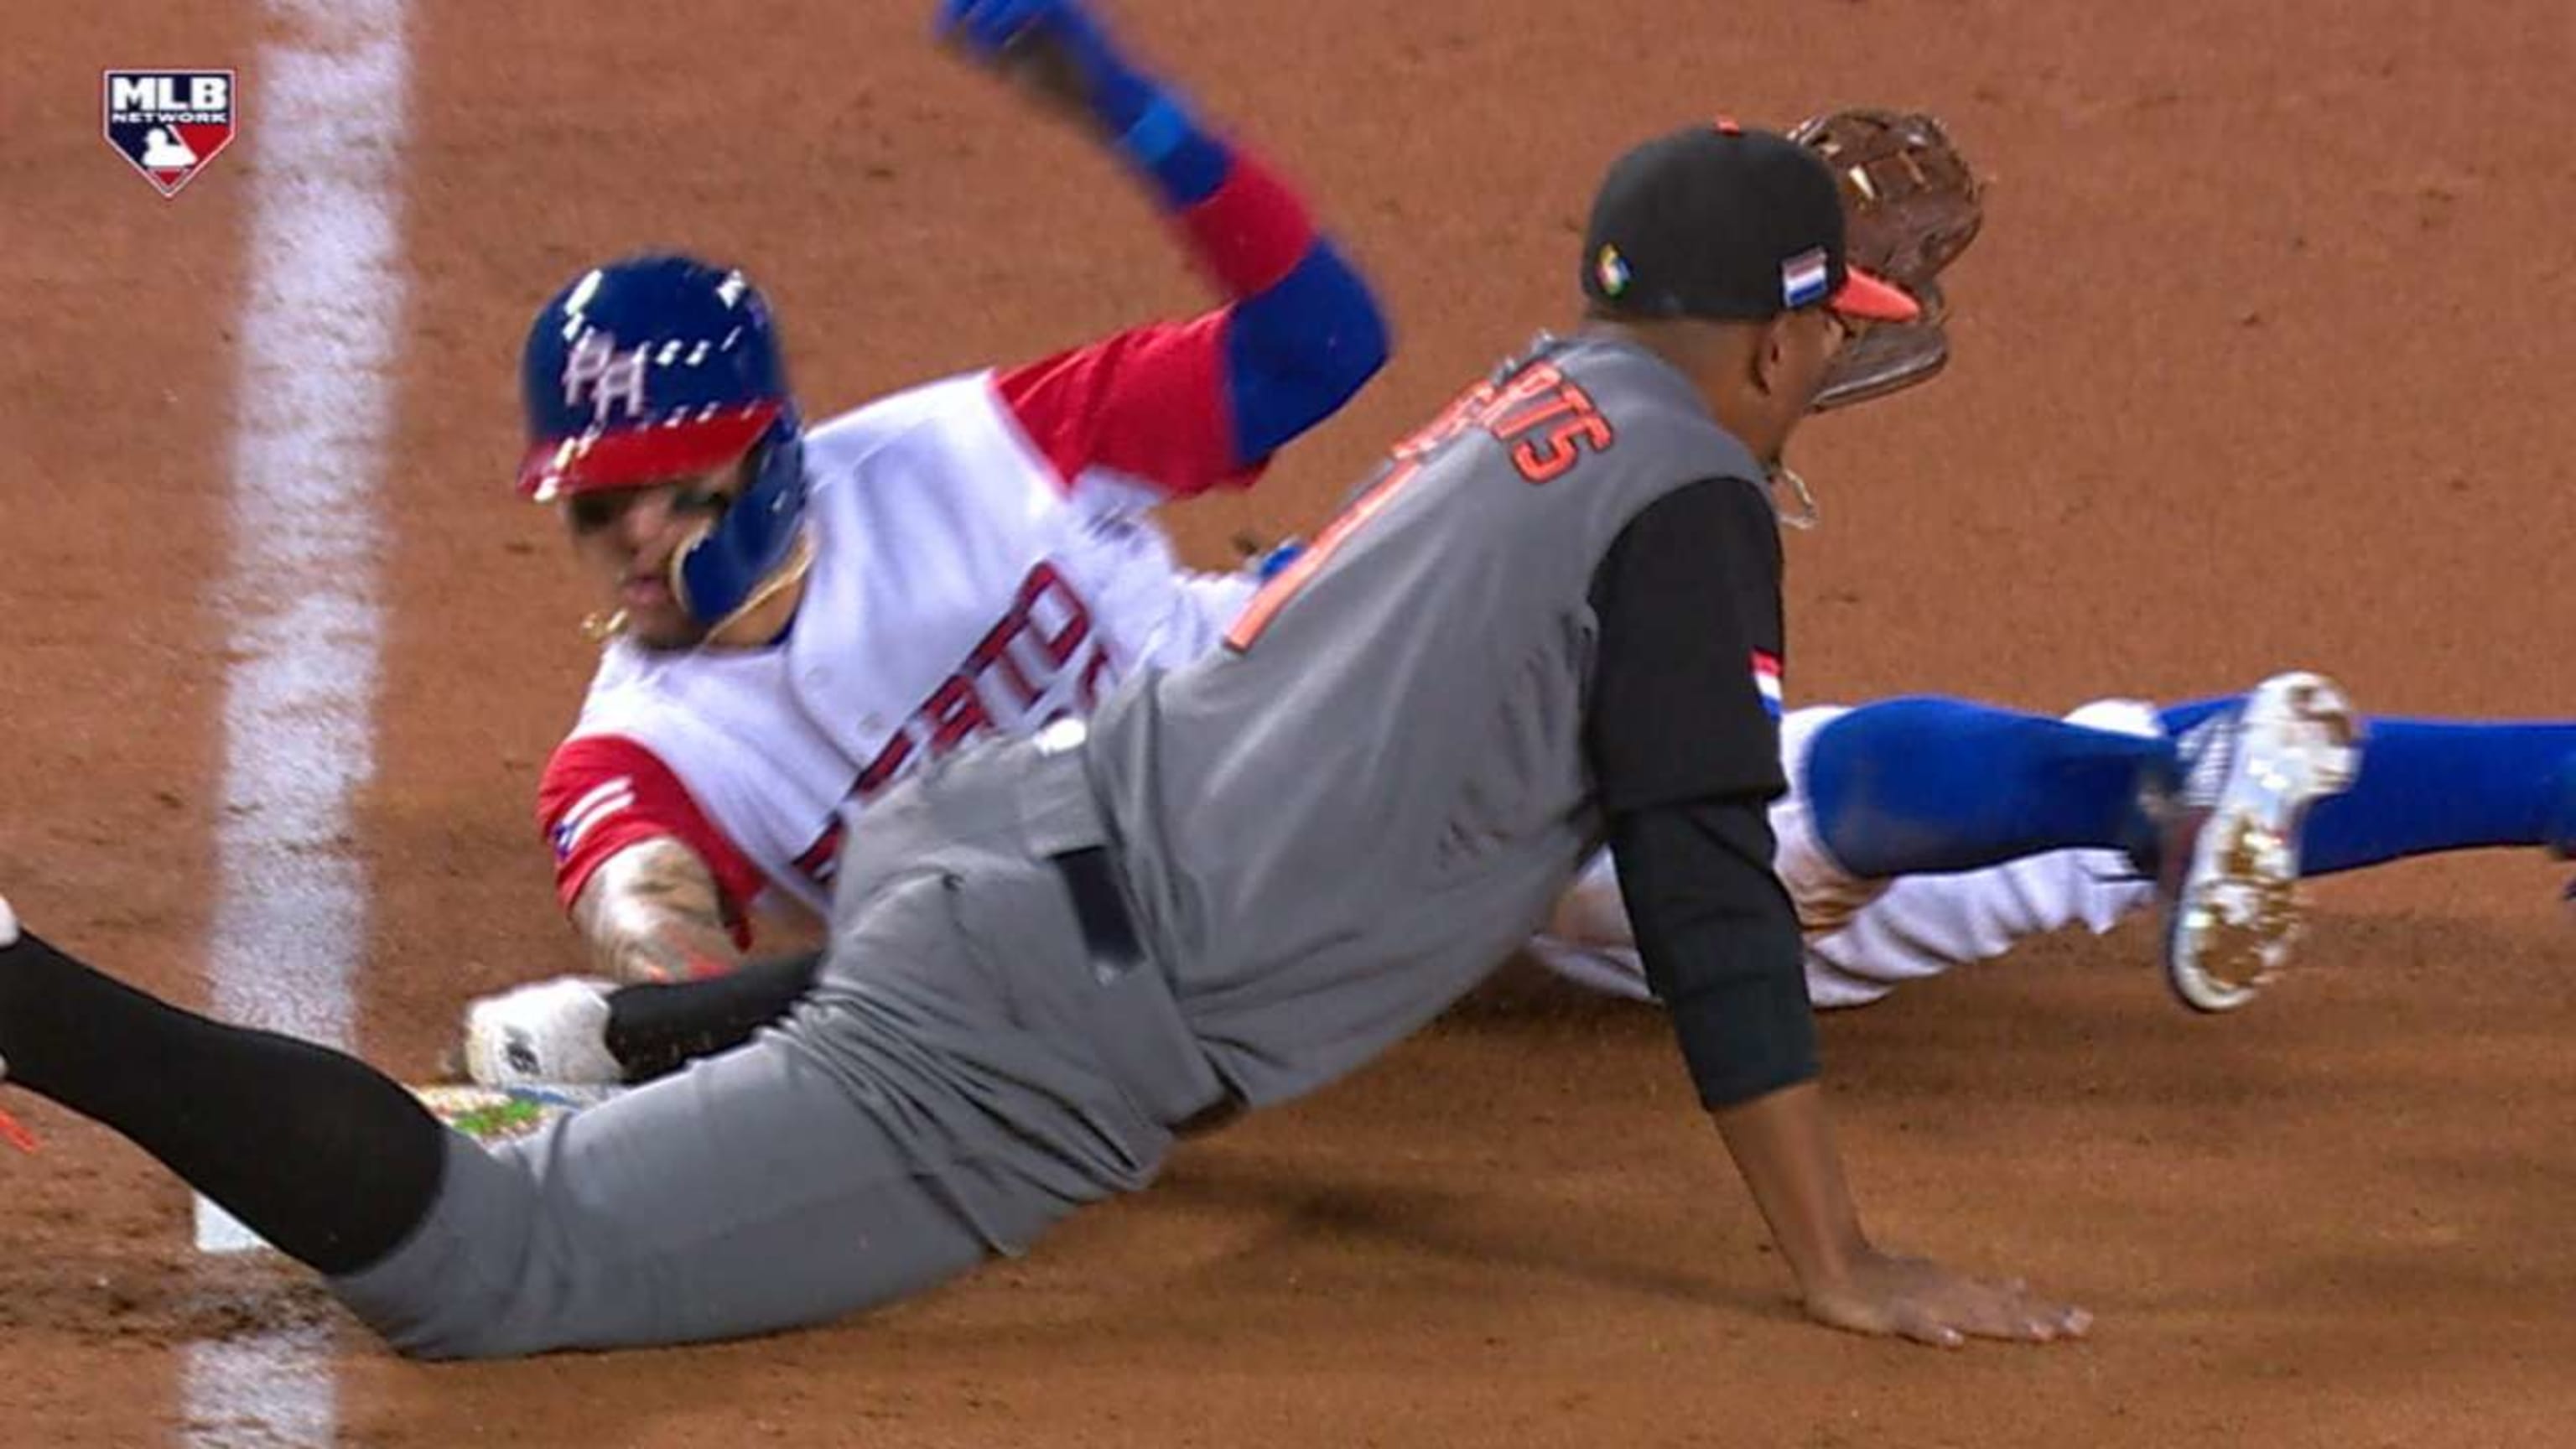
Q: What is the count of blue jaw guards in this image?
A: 1